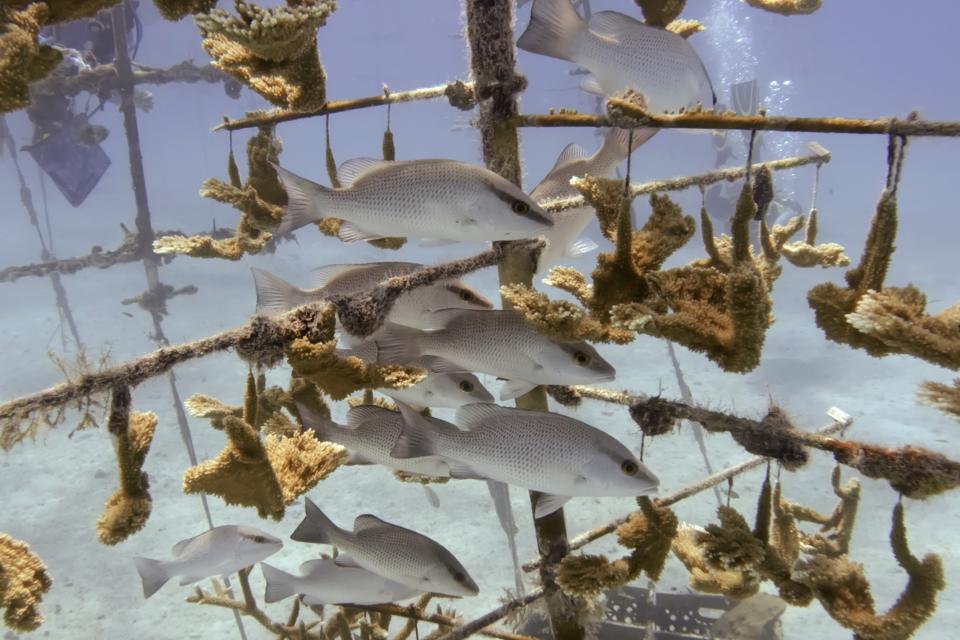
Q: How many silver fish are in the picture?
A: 11